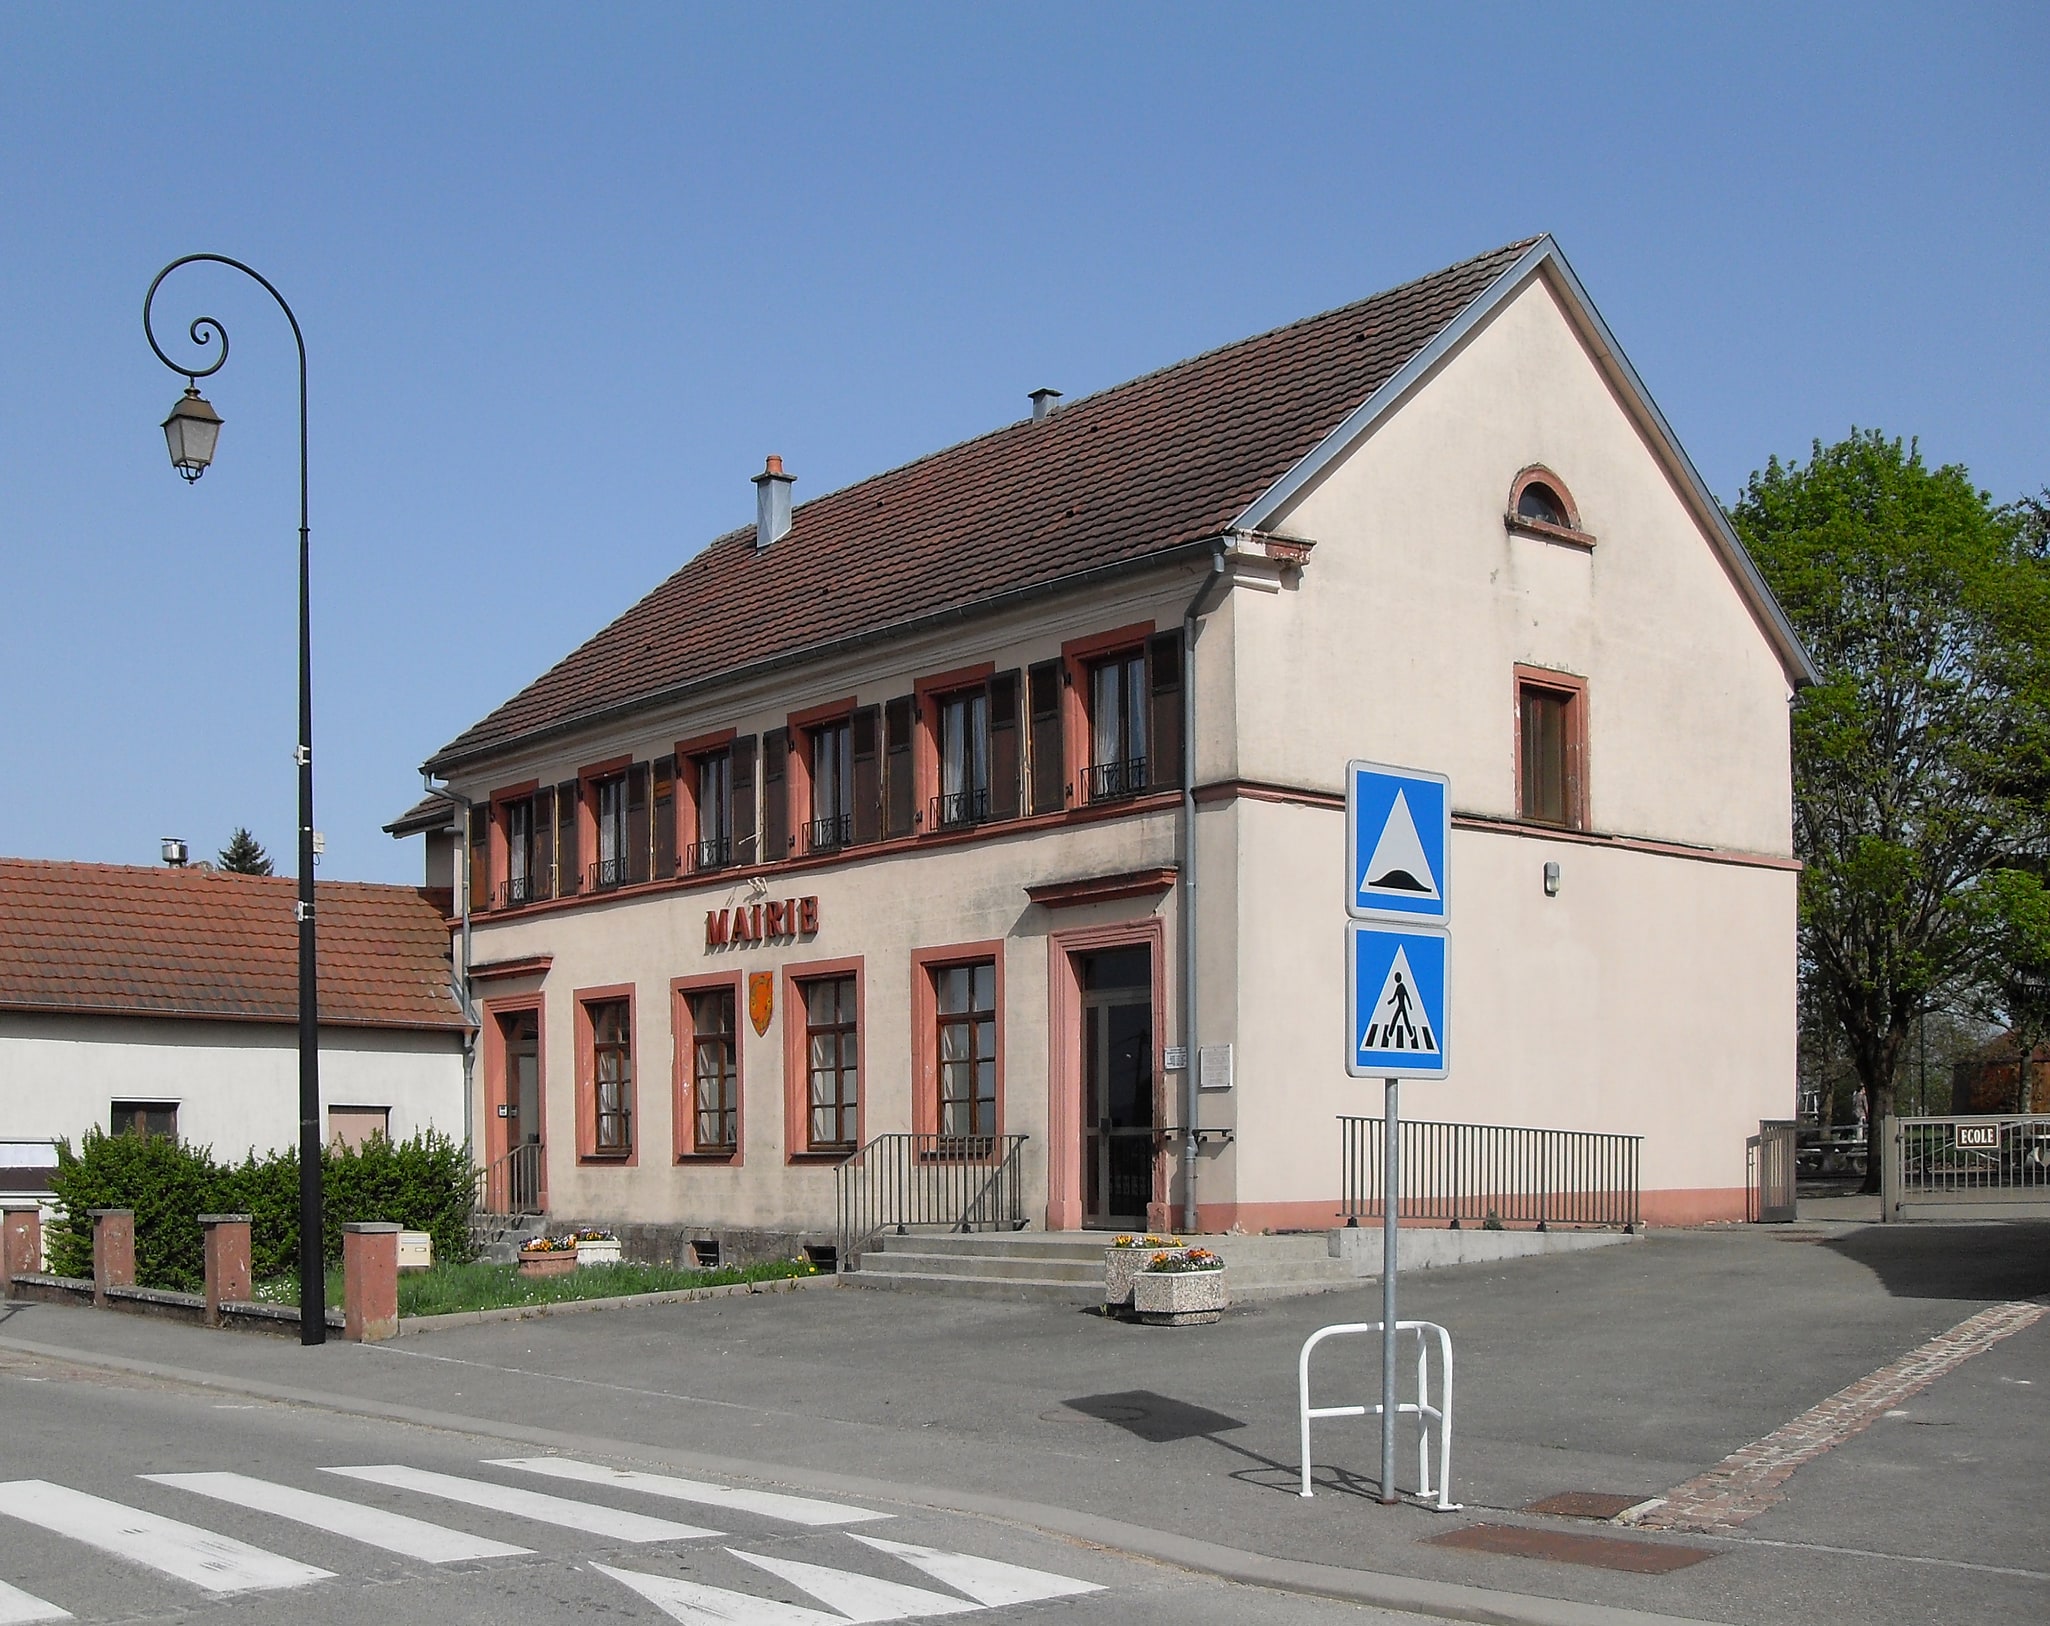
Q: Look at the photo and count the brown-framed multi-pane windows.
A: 4